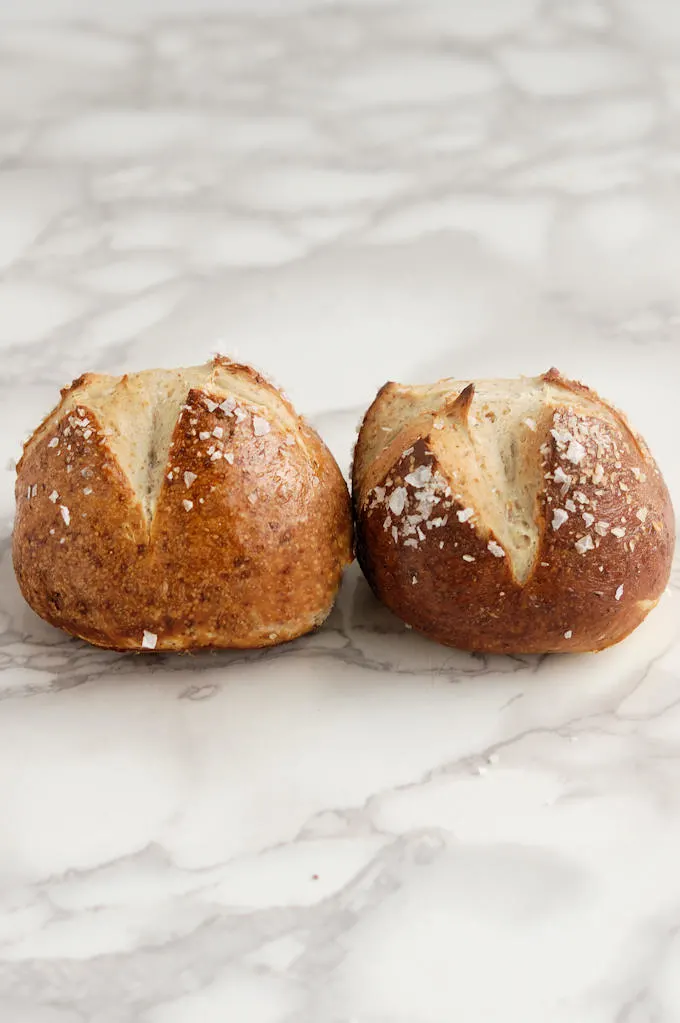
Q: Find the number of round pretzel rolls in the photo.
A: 2